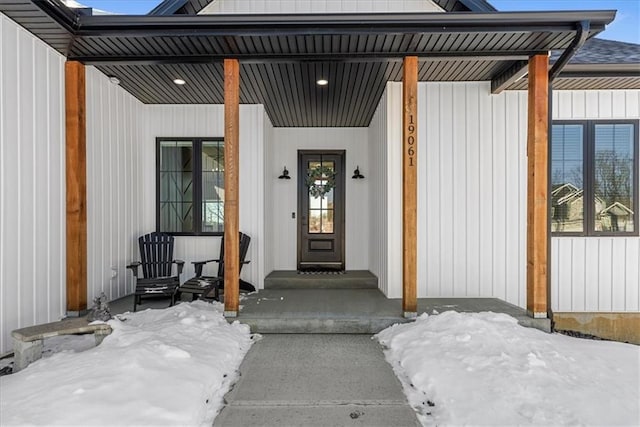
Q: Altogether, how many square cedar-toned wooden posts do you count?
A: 4